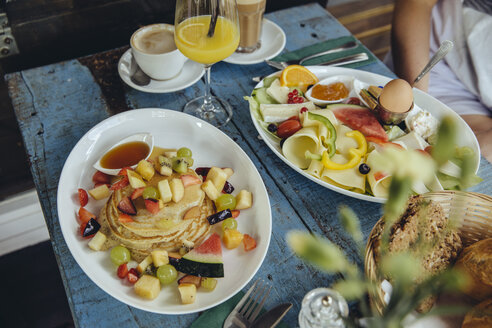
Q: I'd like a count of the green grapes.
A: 6